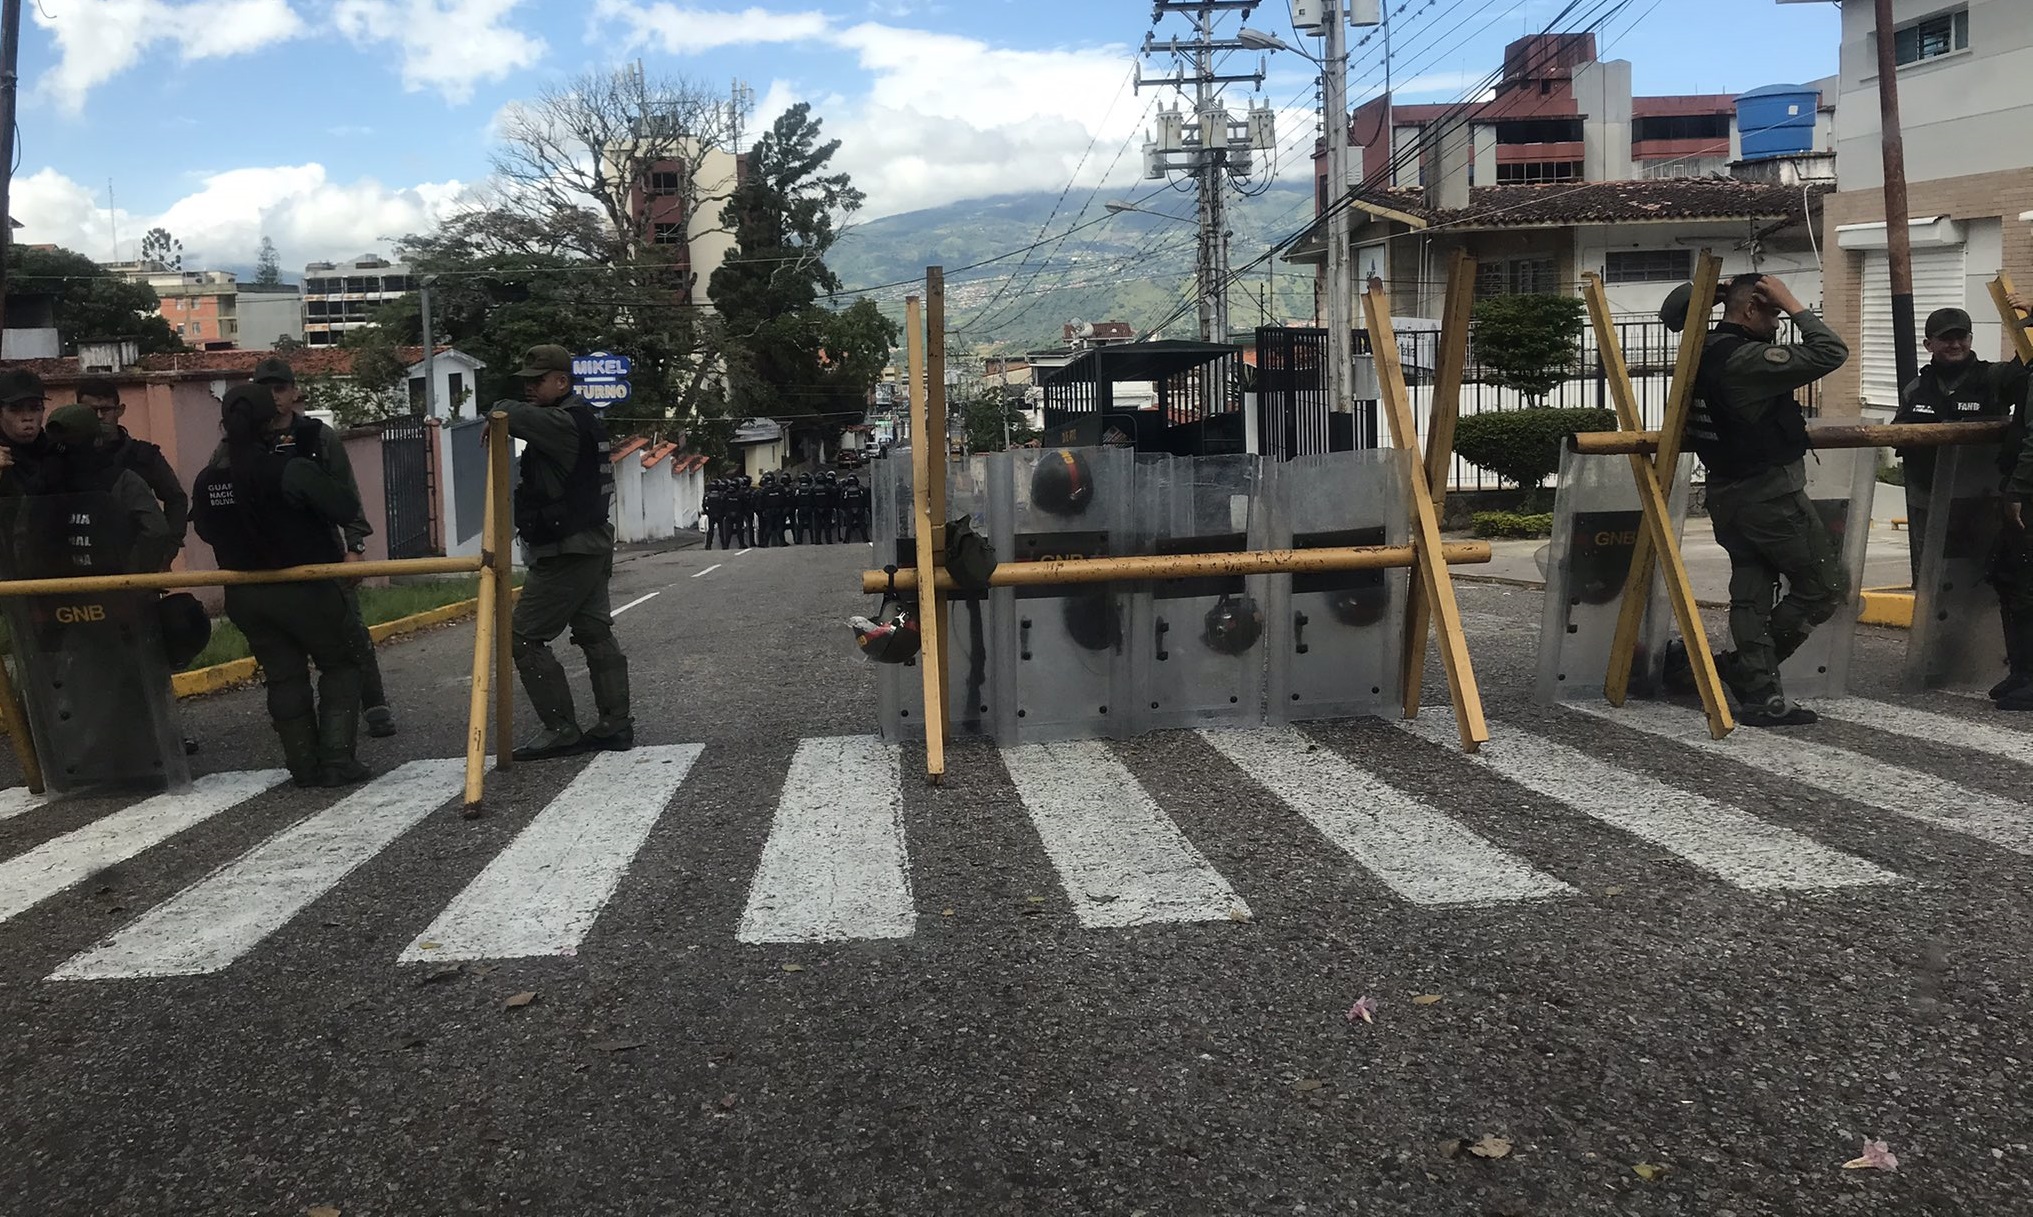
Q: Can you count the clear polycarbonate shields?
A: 8